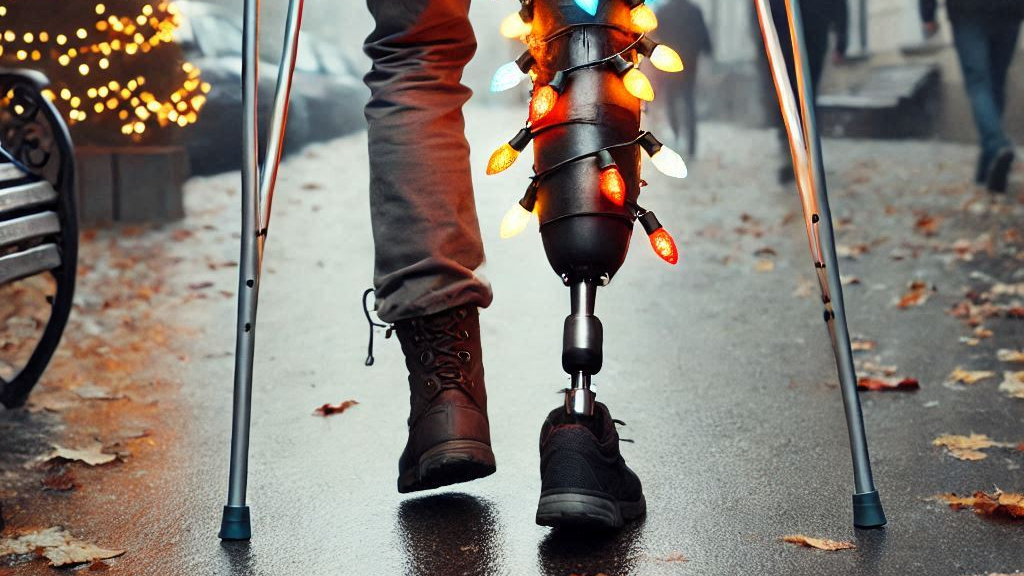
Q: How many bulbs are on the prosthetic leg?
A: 12